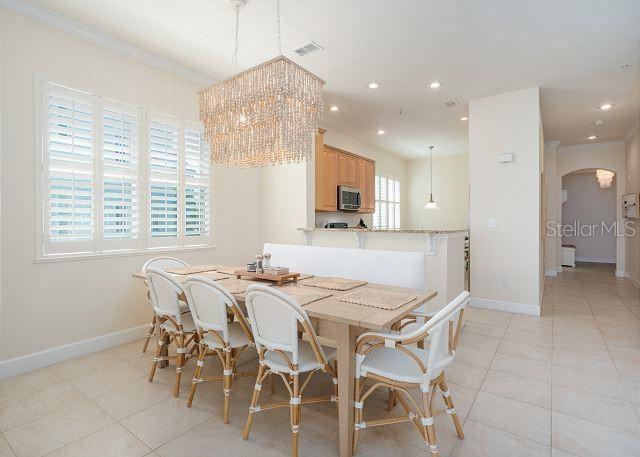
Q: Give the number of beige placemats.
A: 8